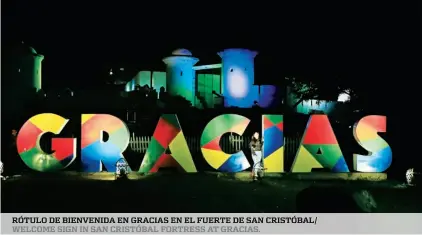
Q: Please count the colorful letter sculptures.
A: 7